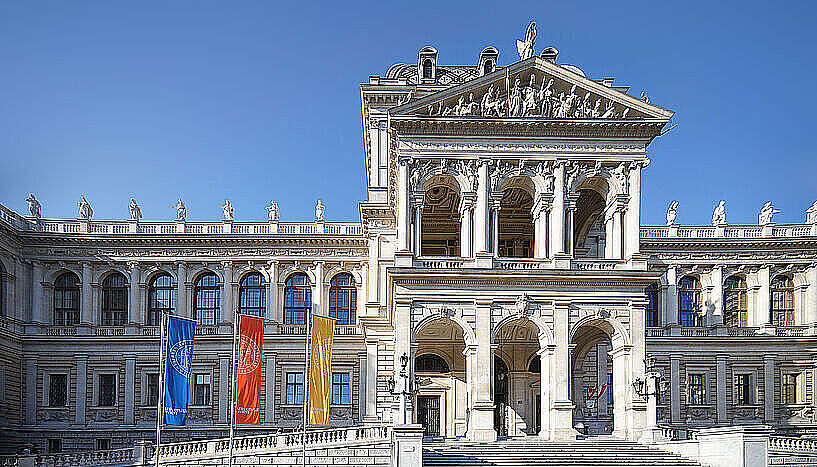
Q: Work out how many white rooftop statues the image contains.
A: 12